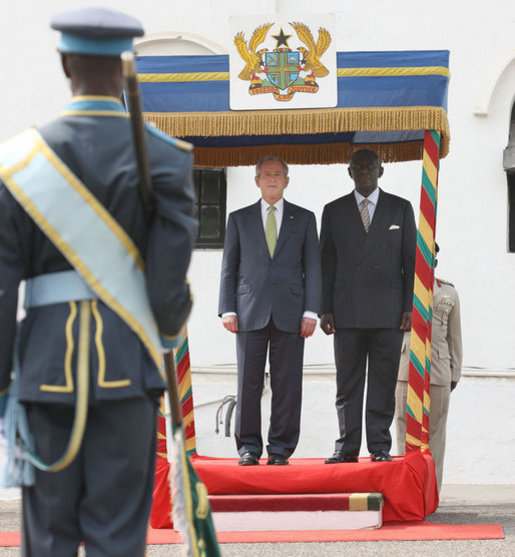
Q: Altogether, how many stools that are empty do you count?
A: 0